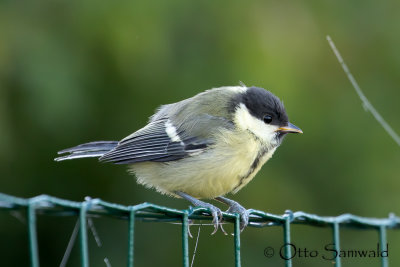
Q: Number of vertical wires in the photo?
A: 8